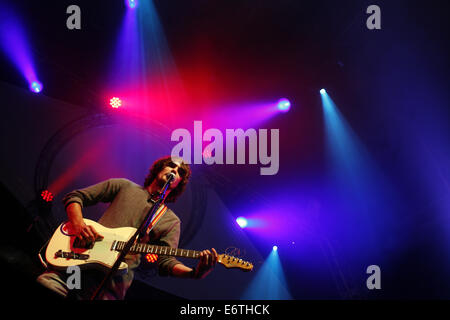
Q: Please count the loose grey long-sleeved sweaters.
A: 1